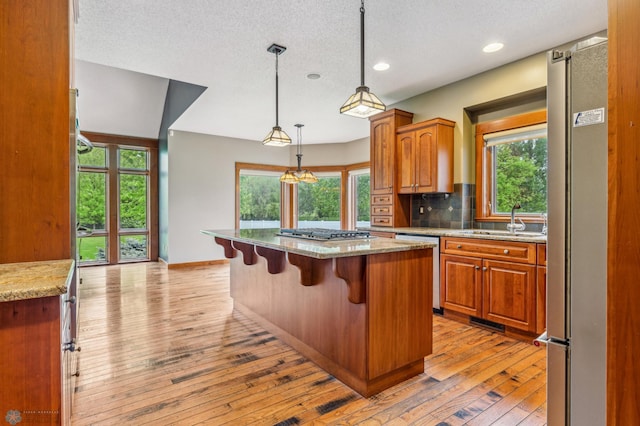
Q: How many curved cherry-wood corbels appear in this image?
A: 5